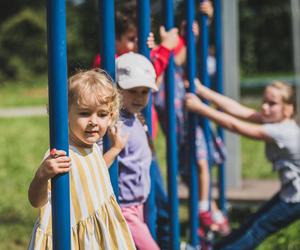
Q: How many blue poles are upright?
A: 7